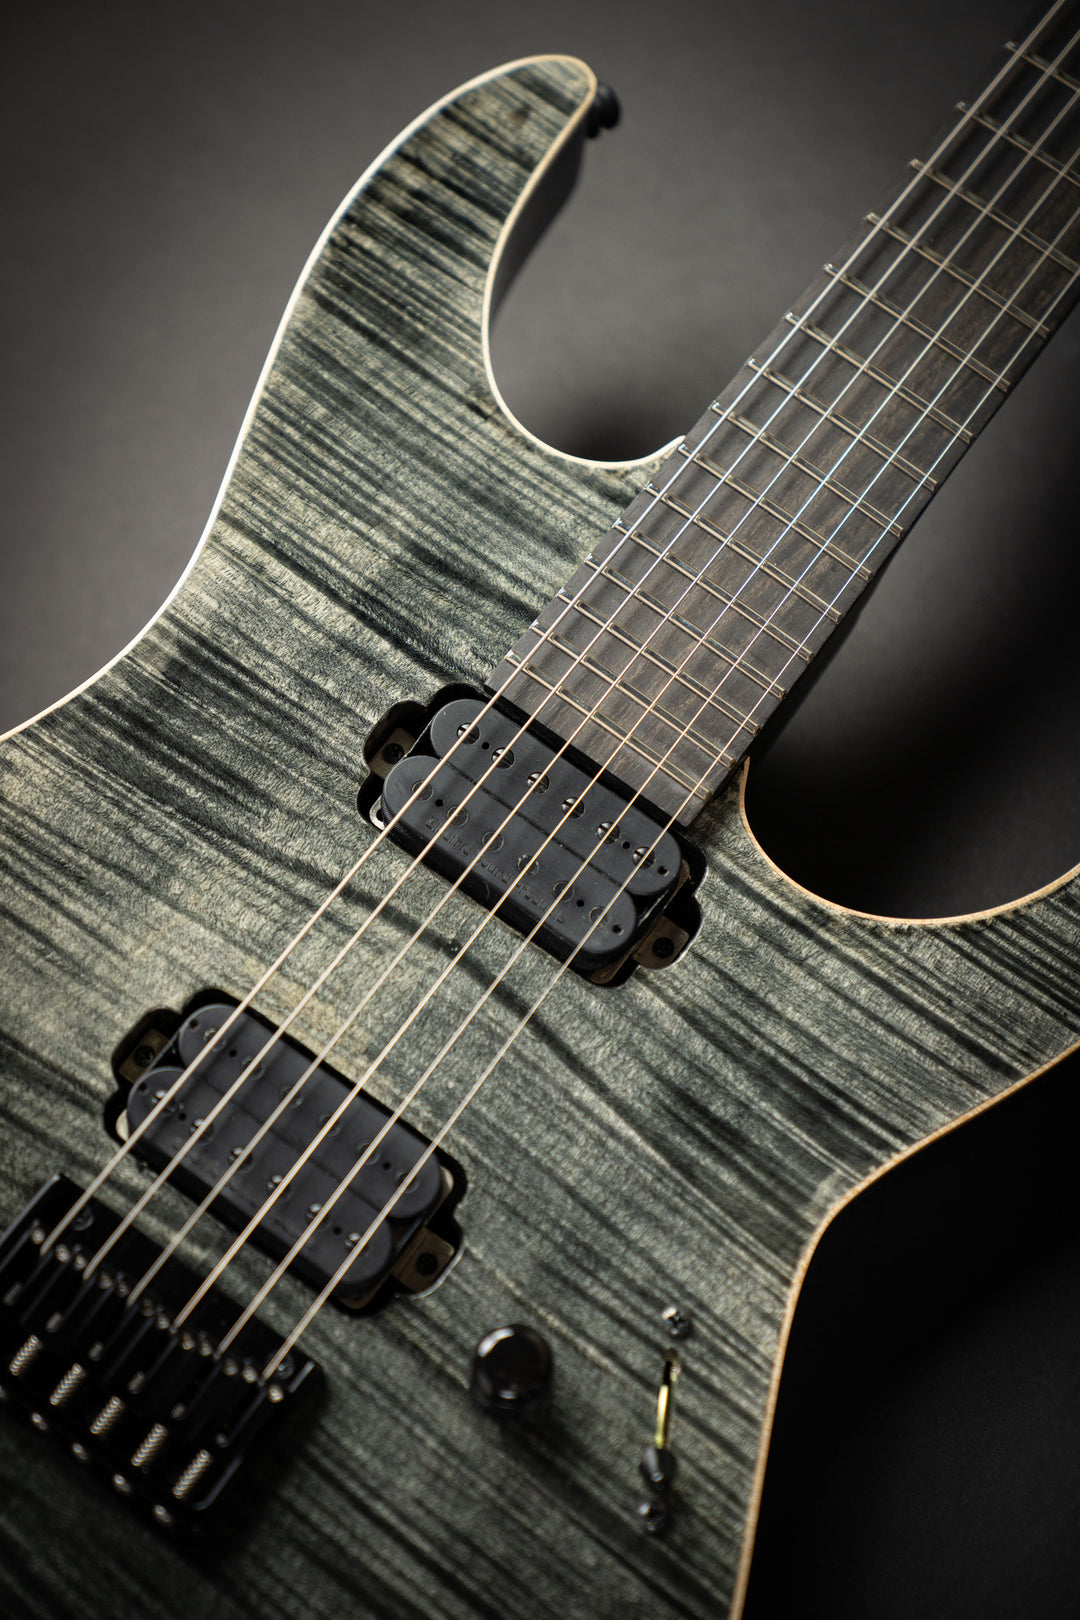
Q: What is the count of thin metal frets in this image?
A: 15